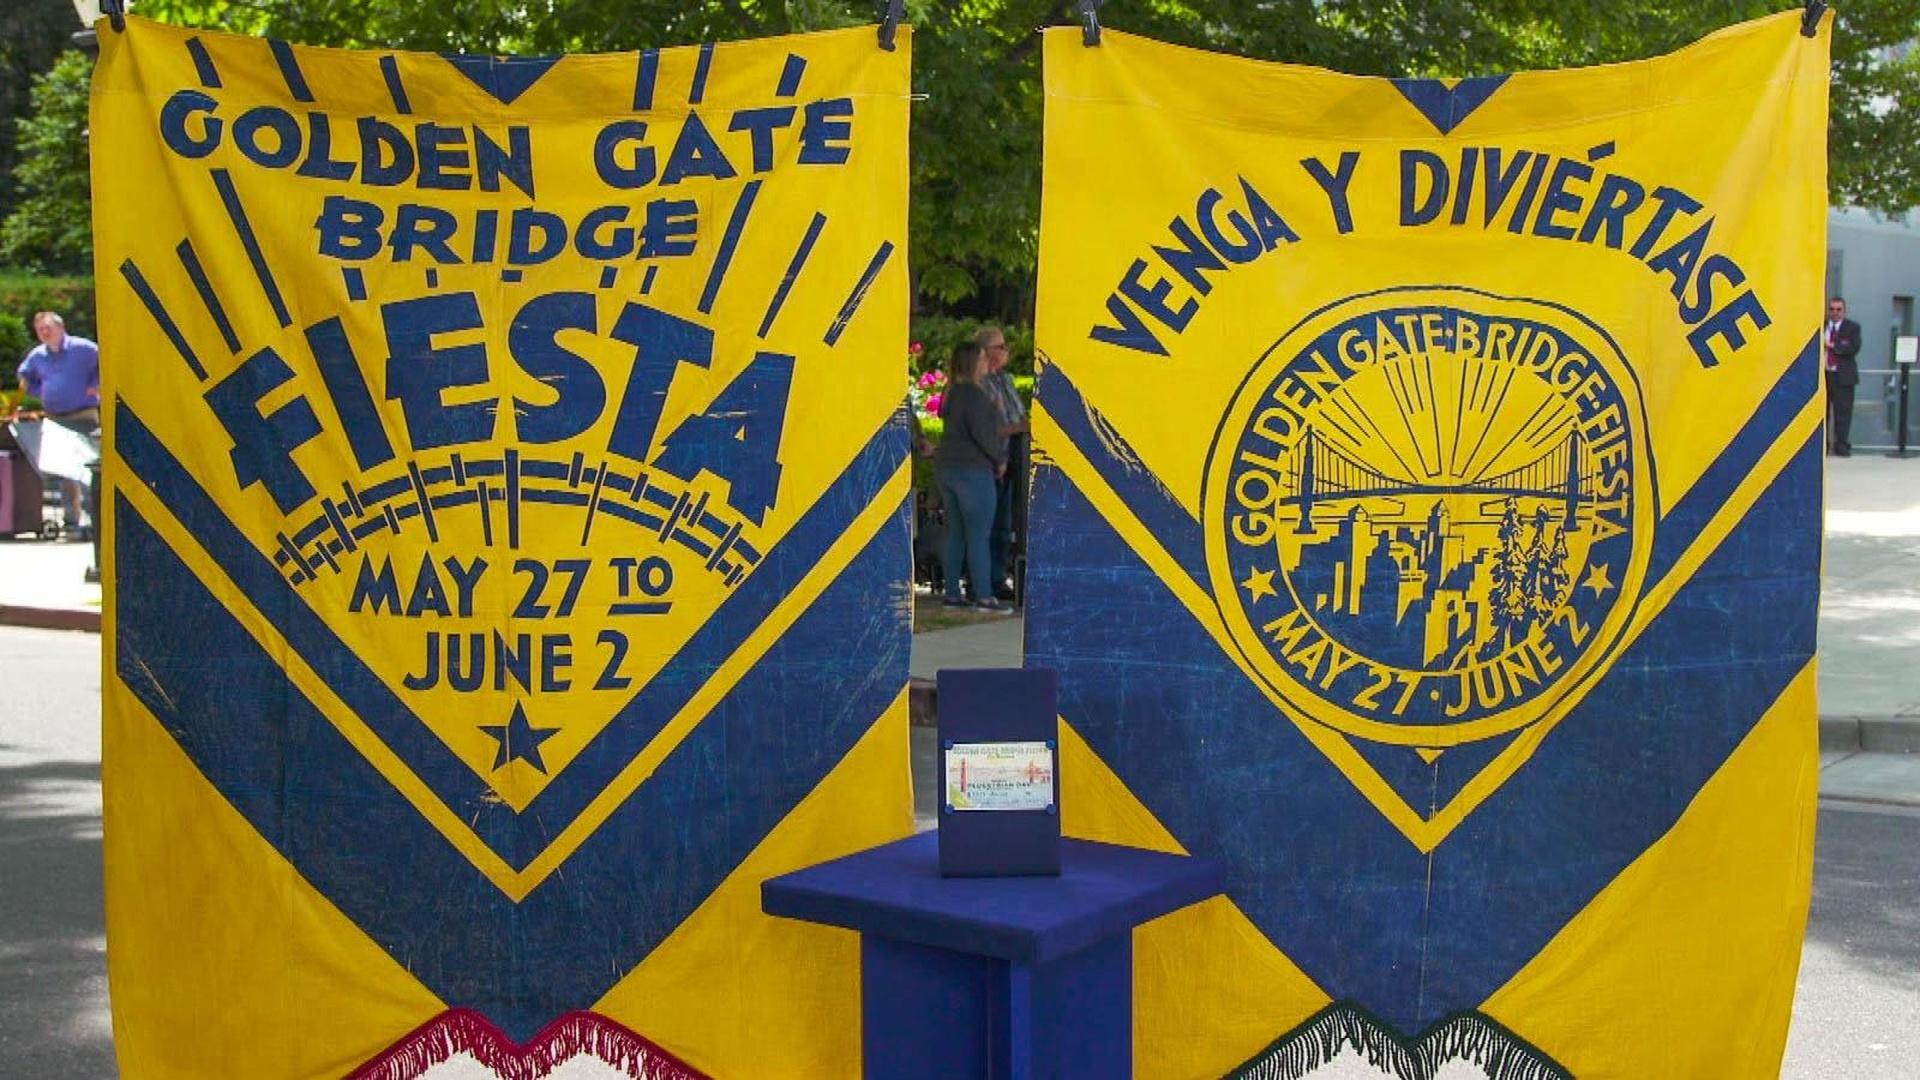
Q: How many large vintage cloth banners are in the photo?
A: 2